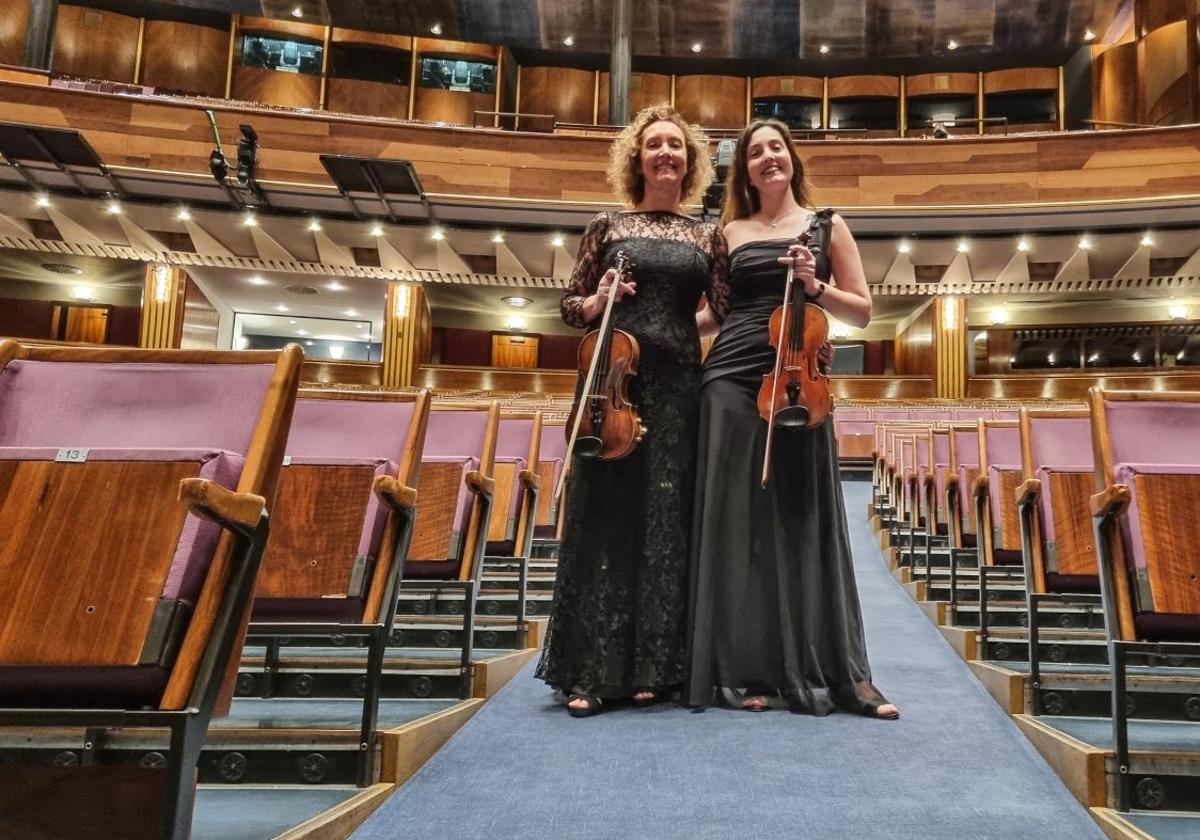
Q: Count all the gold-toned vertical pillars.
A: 3